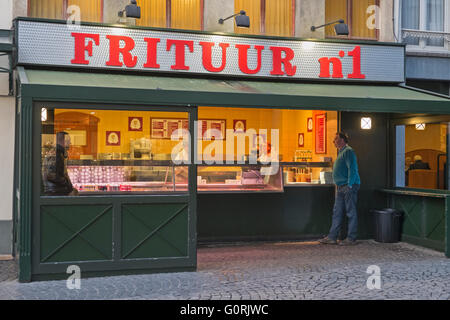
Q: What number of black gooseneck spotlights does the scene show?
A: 3